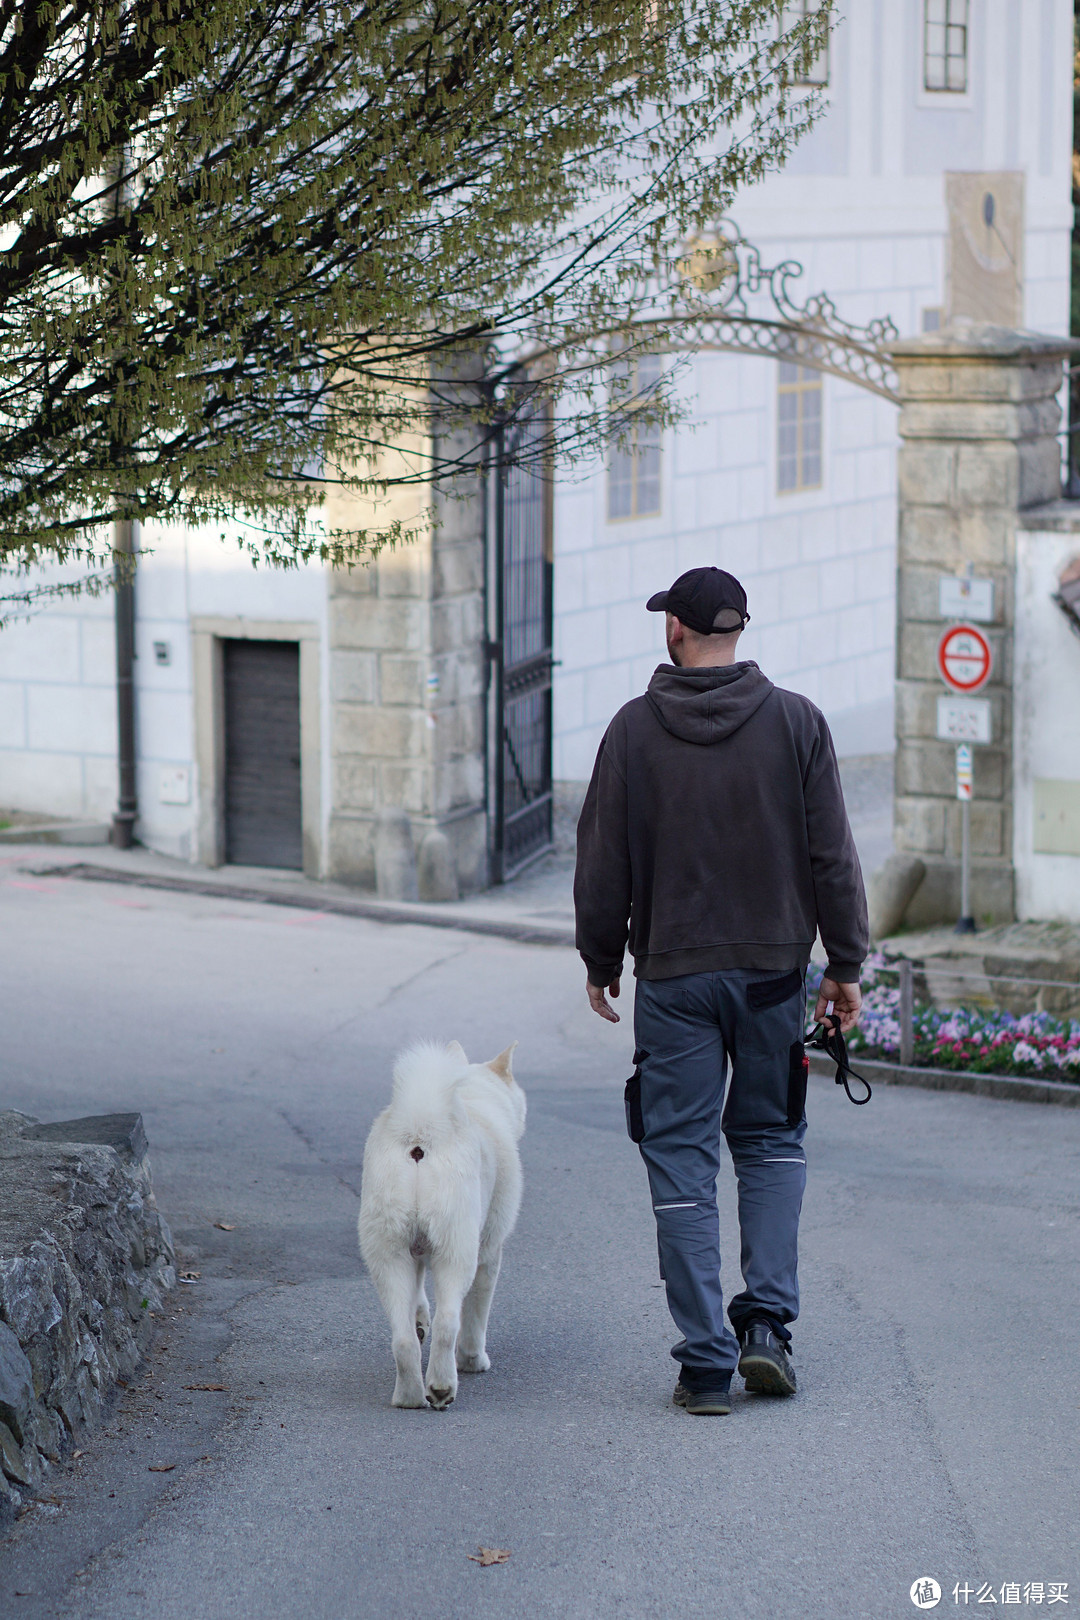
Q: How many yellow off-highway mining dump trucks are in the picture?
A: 0